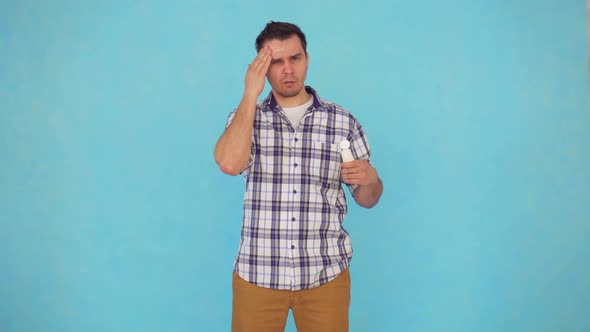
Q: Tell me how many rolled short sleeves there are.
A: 2